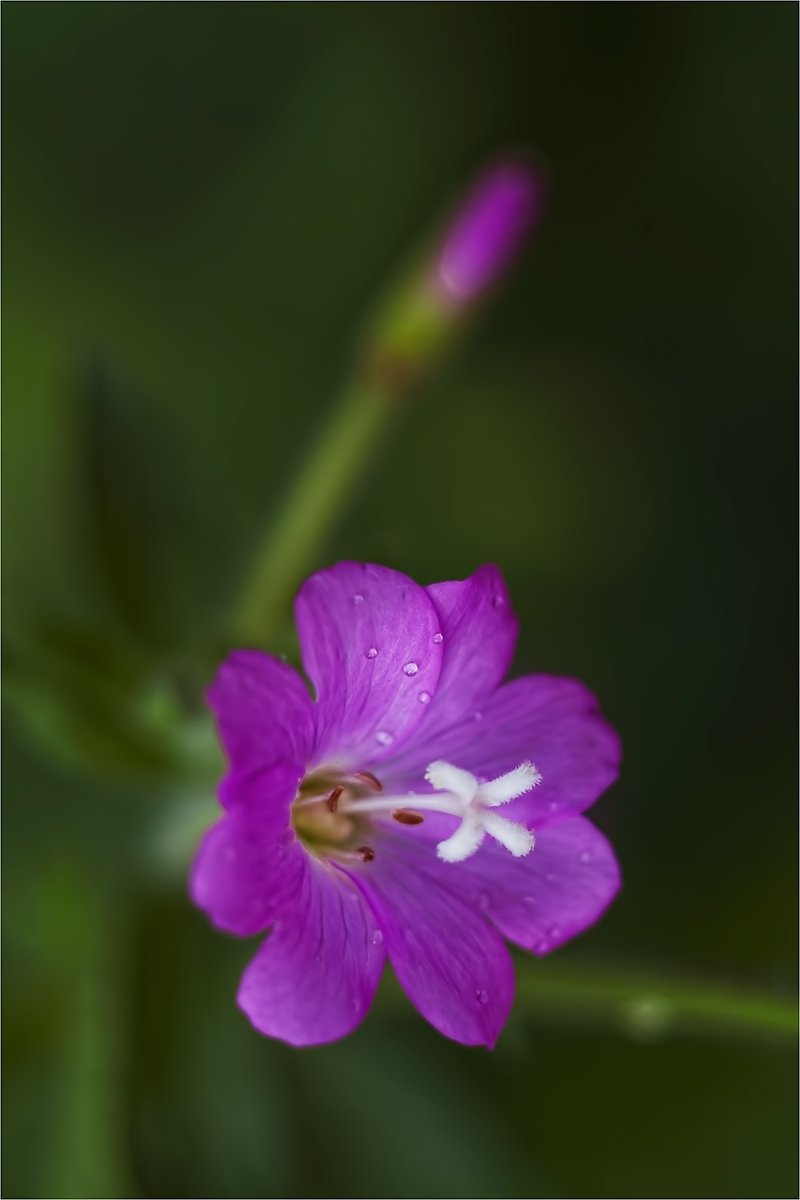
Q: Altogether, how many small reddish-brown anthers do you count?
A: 4